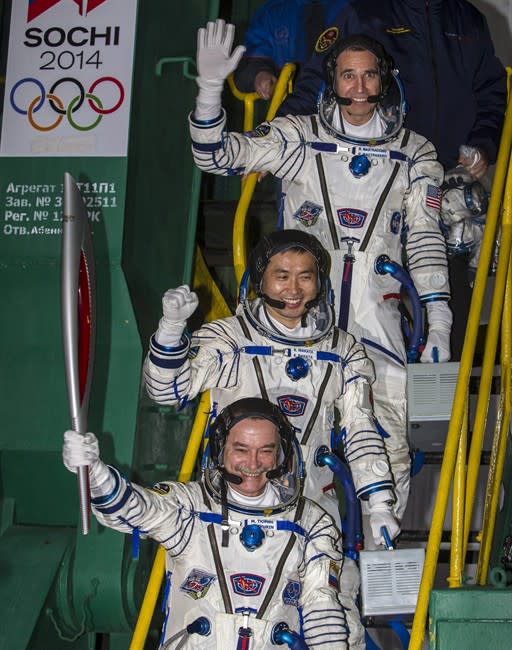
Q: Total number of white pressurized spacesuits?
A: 3